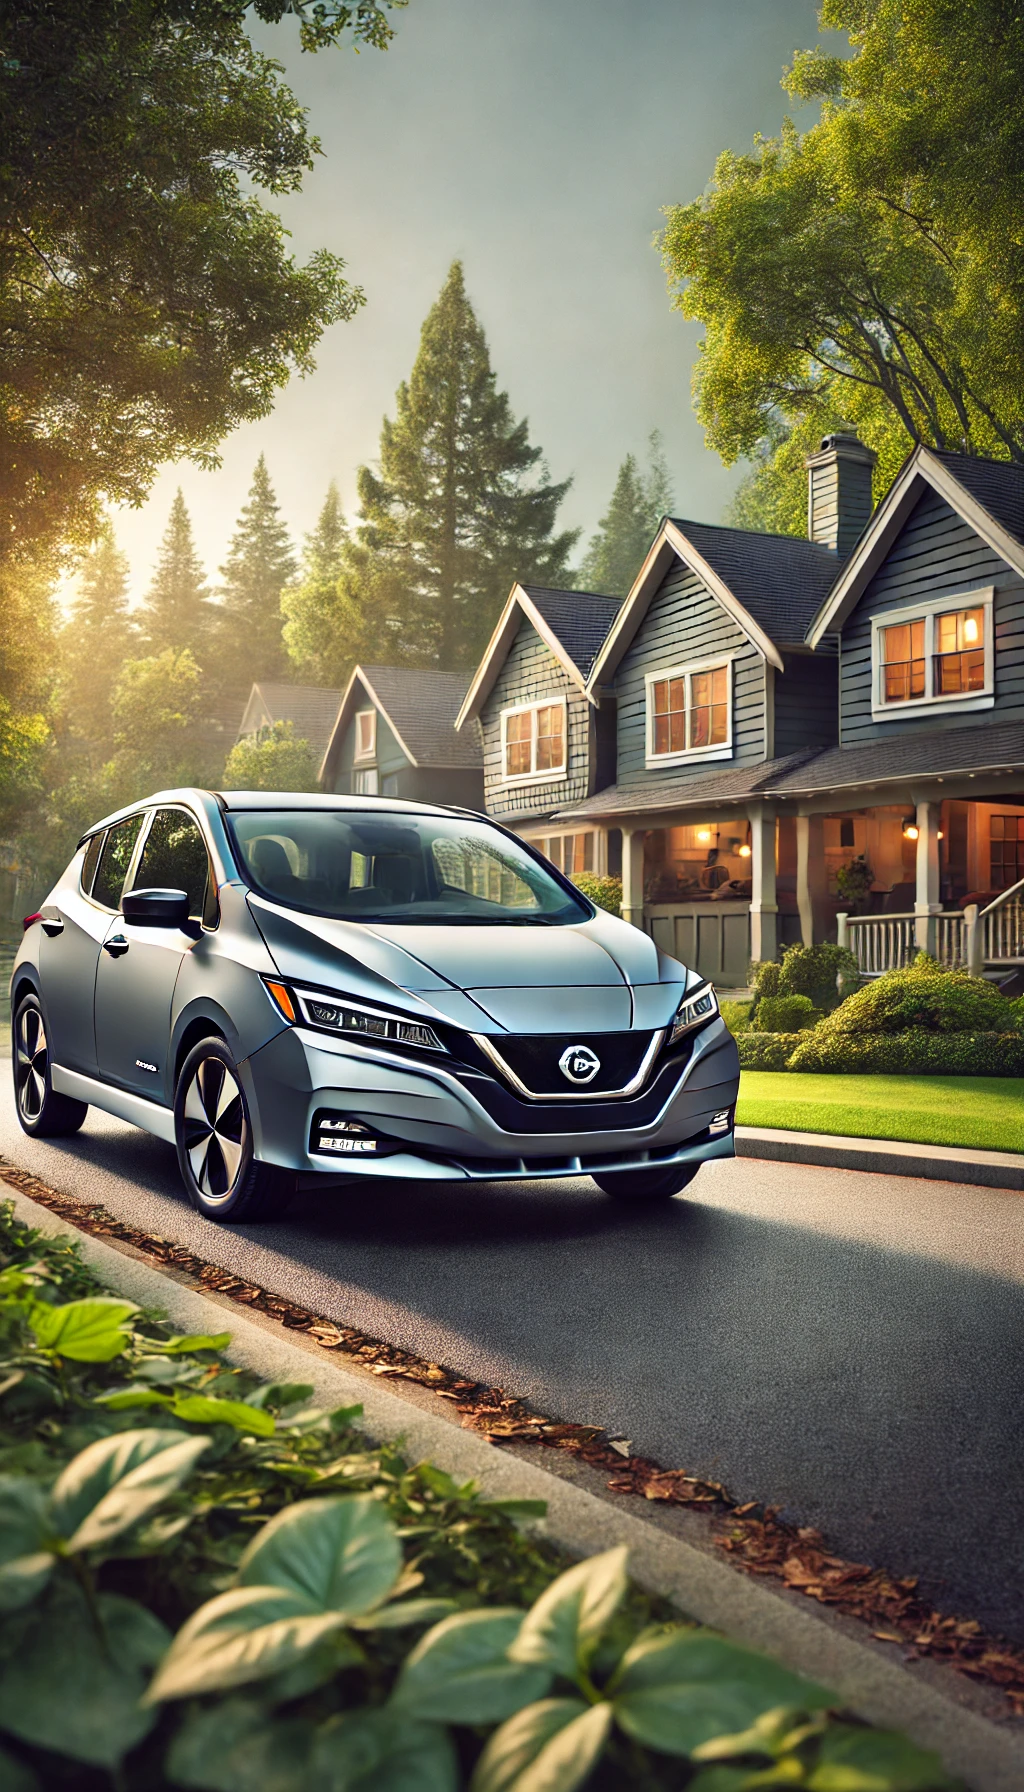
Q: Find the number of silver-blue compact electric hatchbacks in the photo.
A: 1